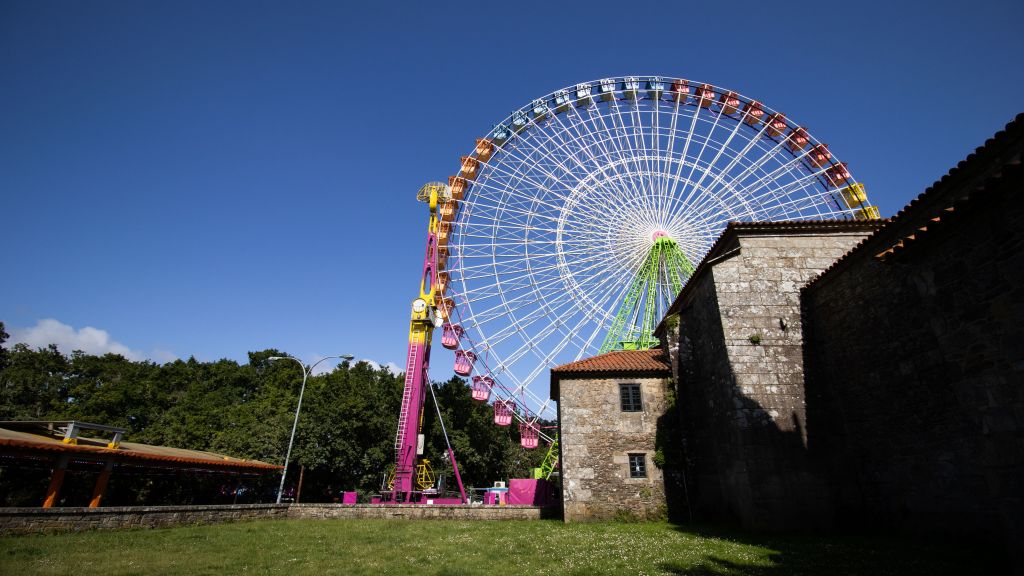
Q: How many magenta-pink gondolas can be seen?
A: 5